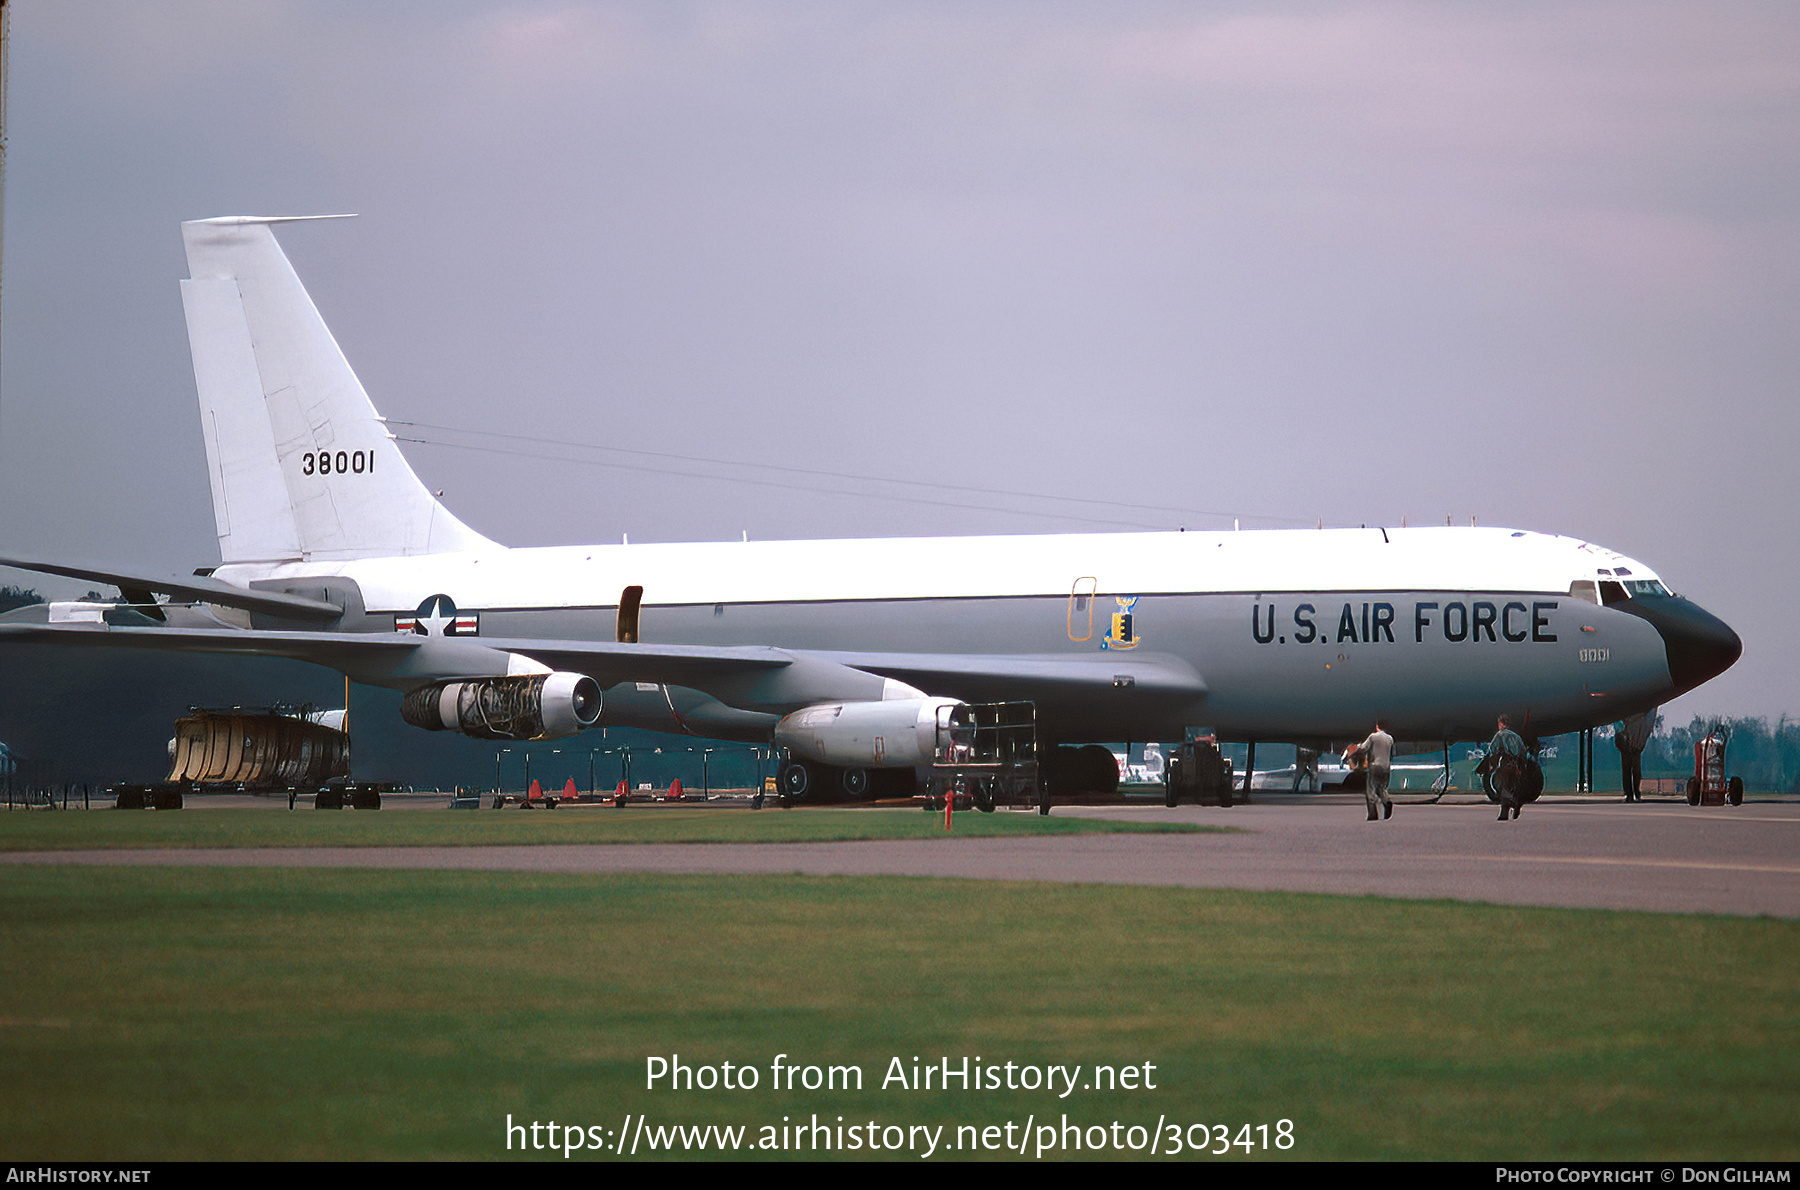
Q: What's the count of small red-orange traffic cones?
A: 4